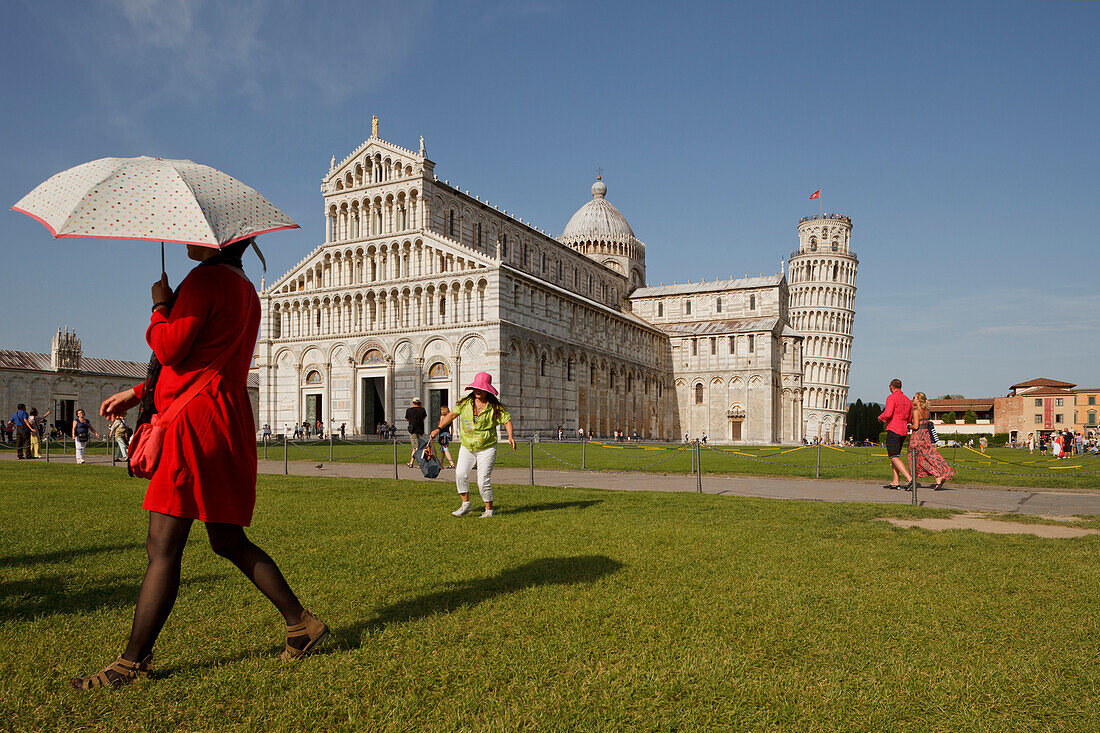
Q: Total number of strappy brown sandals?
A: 2